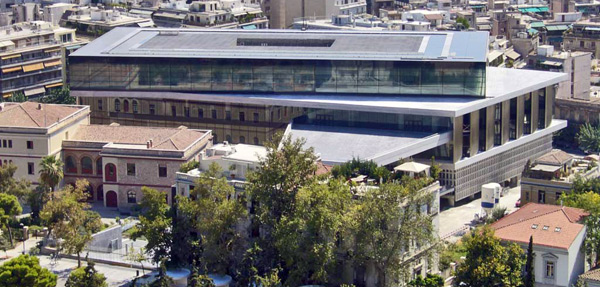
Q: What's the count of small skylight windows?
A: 3